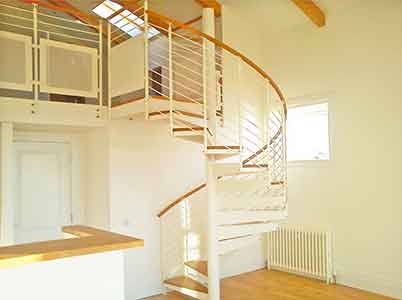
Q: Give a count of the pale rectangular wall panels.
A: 2